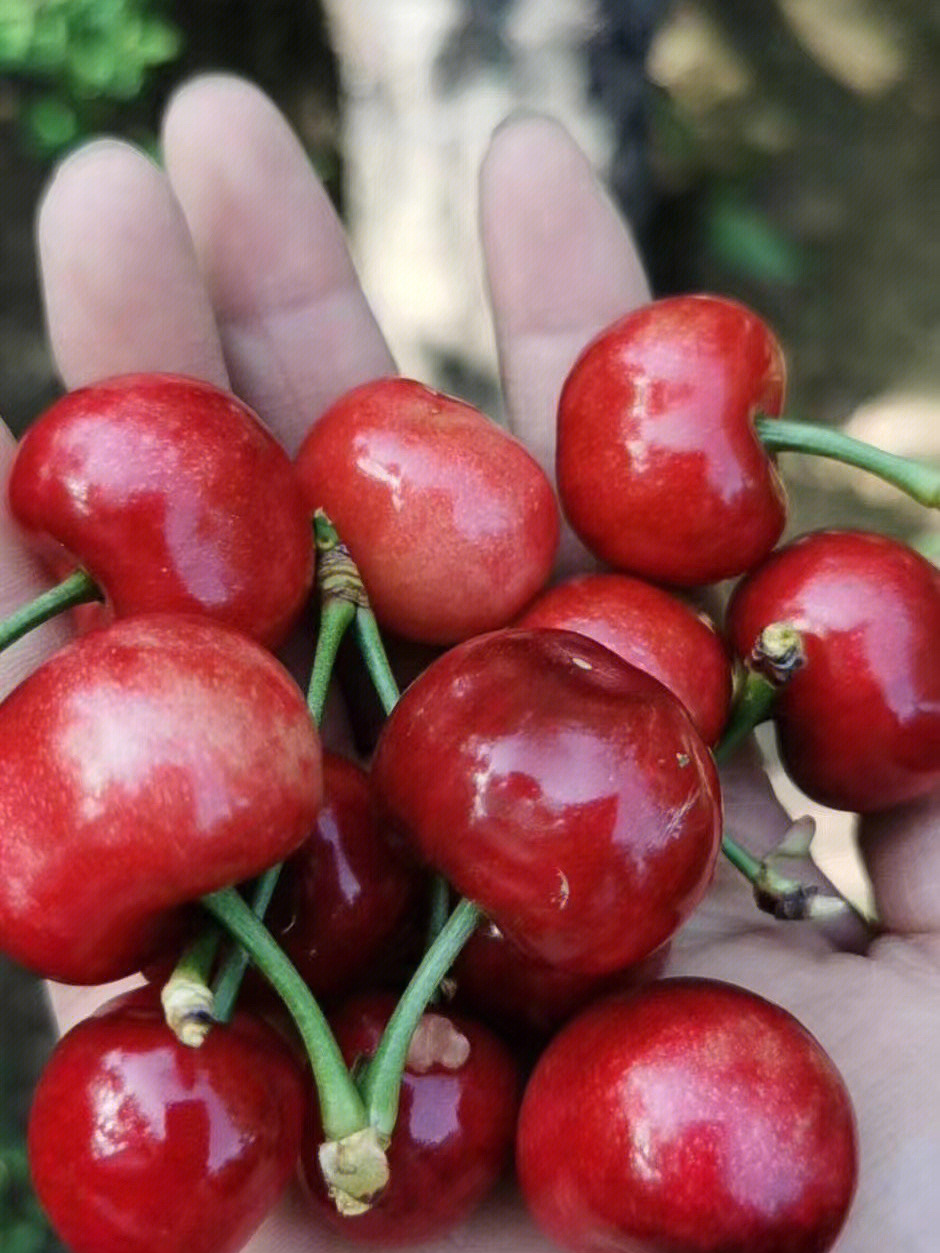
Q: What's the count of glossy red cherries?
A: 12